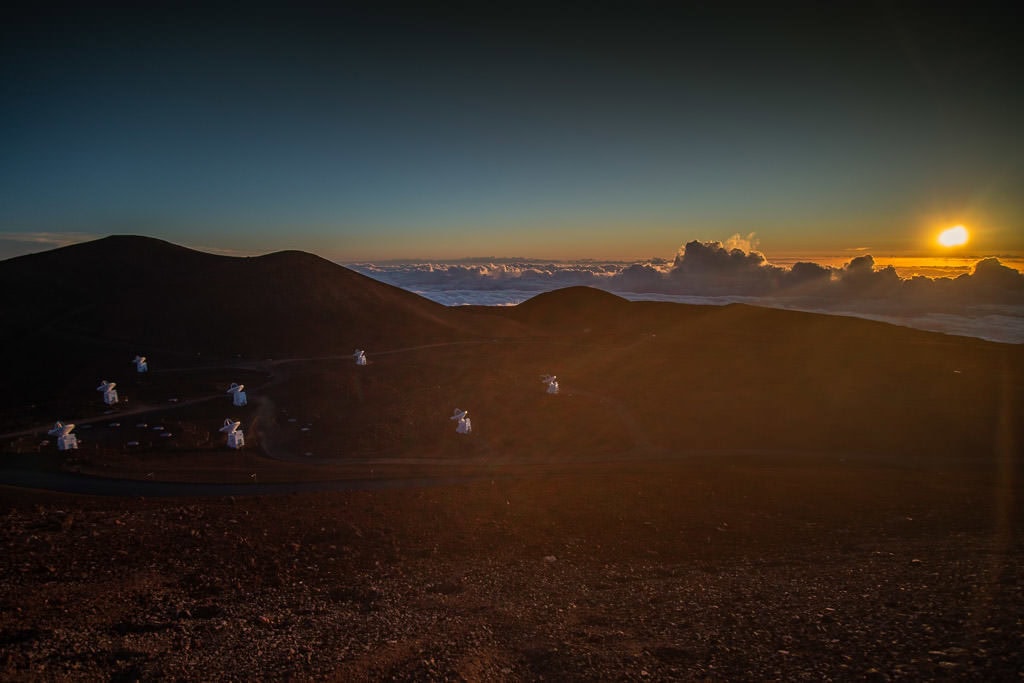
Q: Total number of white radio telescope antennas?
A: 8